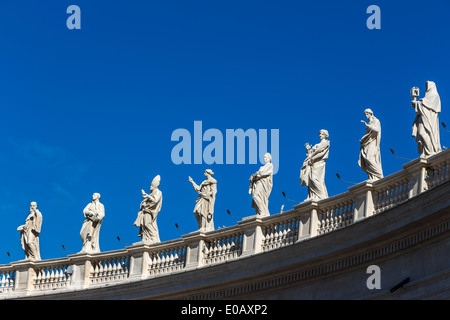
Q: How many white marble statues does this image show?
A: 8